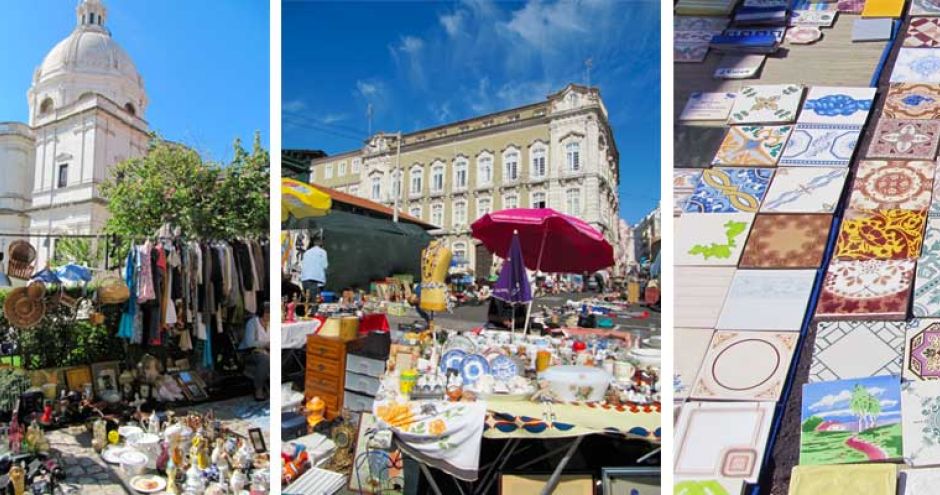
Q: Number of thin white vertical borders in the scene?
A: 2